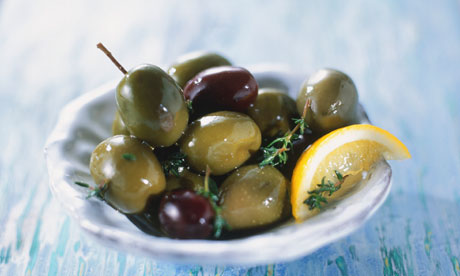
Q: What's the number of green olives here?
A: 9